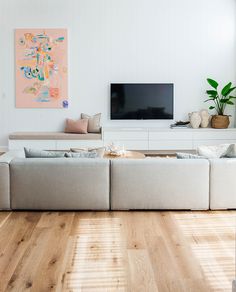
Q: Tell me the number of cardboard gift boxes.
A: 0